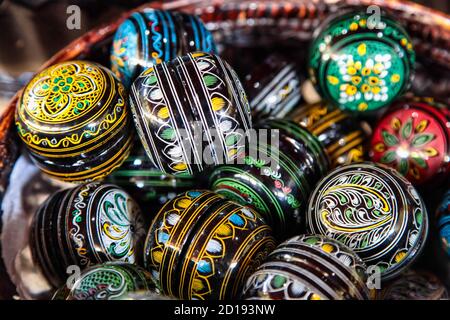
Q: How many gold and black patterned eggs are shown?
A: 3